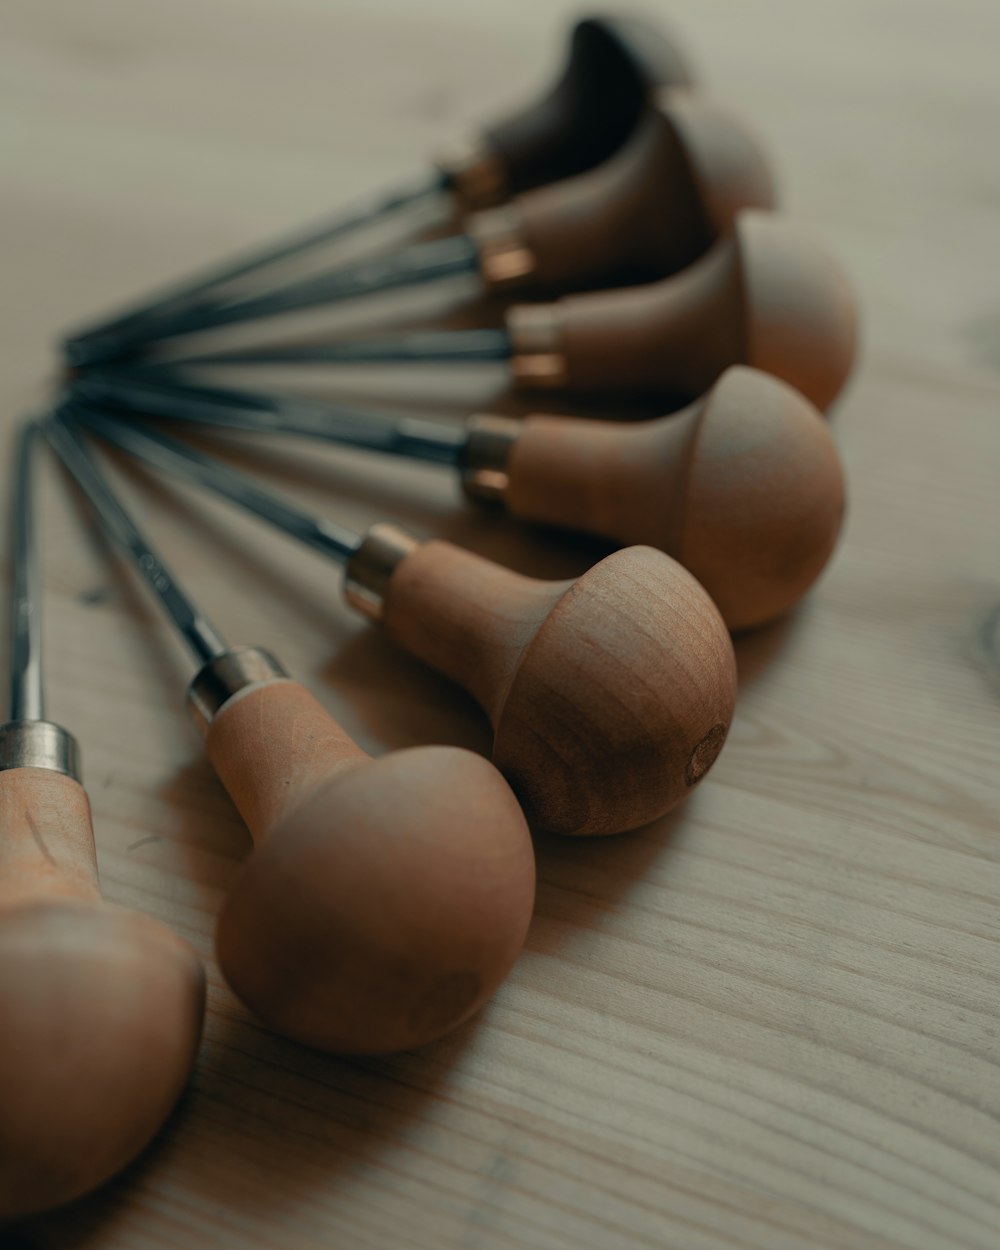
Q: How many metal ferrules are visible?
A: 7